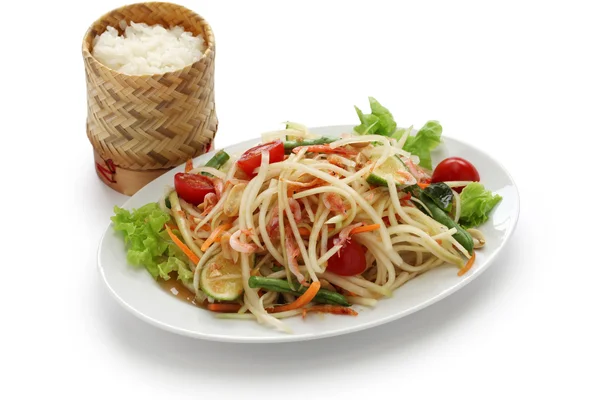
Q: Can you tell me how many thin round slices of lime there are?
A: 2